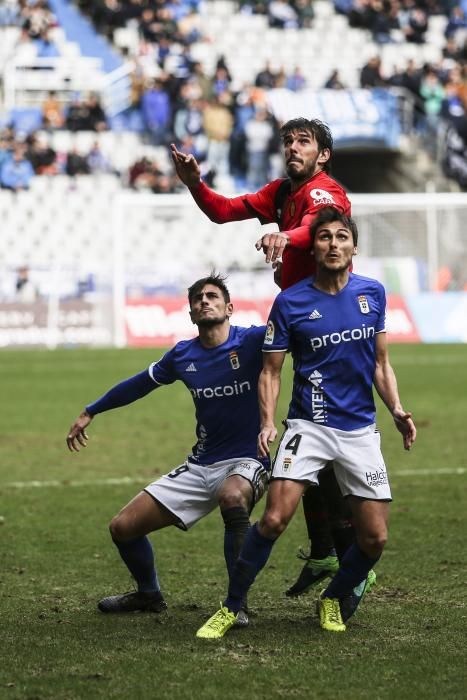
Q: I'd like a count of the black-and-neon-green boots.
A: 2